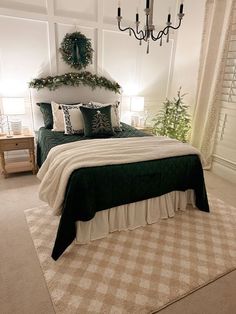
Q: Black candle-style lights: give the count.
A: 5